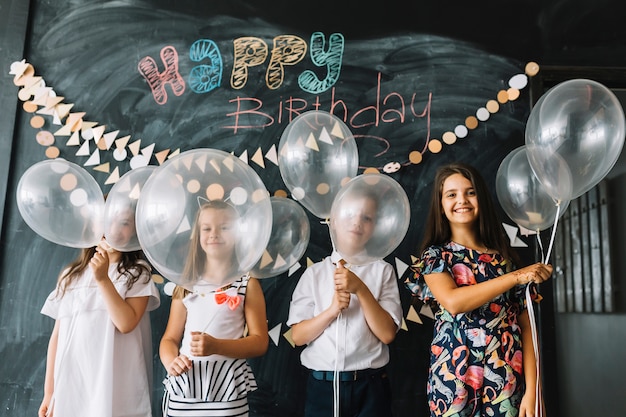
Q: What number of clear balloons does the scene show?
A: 8